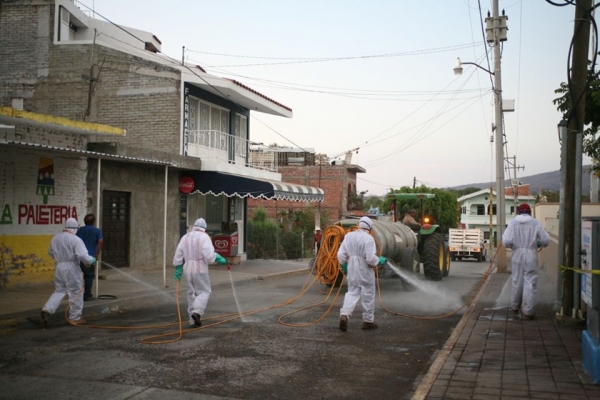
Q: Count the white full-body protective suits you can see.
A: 4